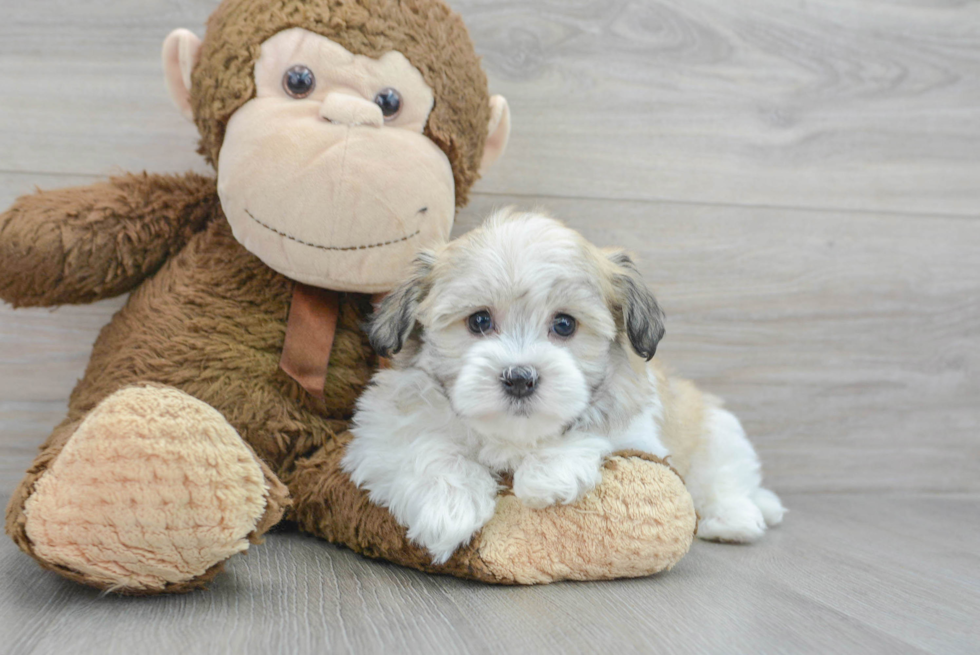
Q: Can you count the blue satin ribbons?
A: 0